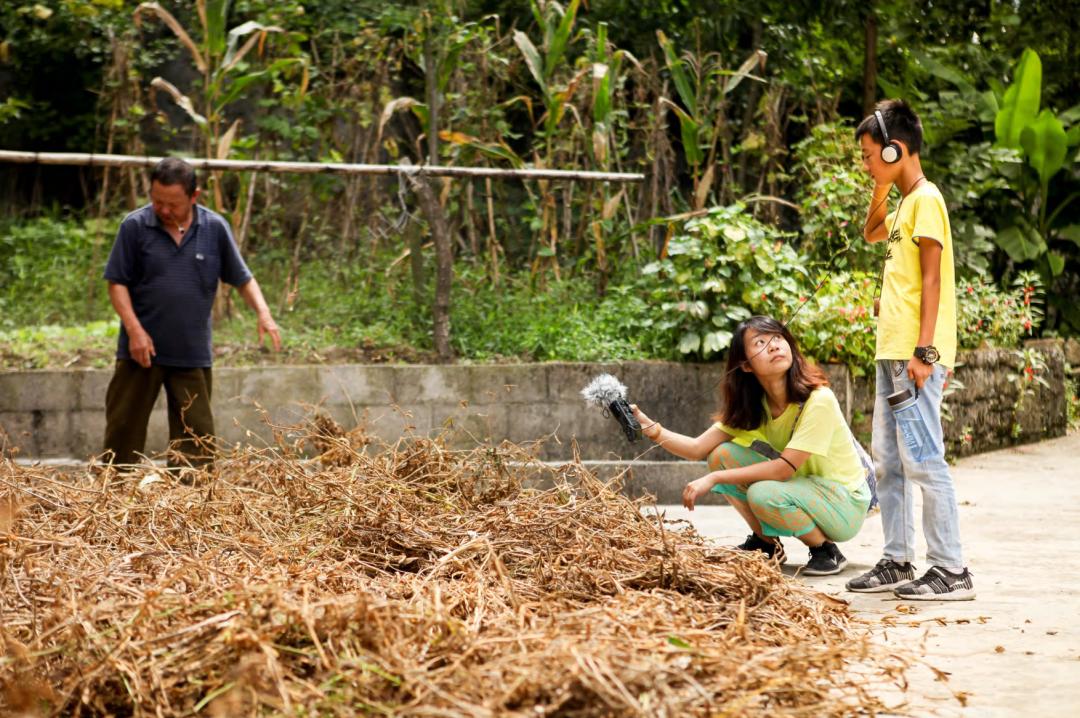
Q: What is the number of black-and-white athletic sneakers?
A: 4